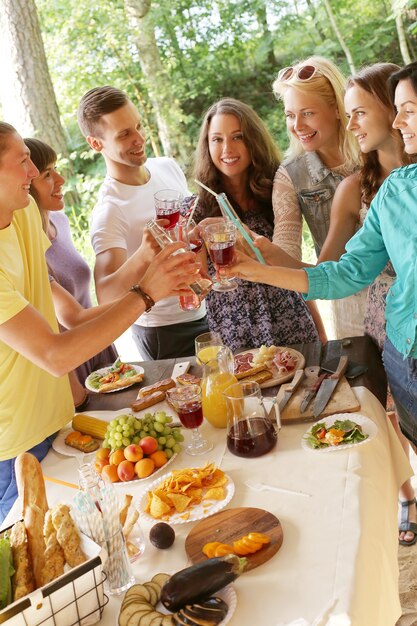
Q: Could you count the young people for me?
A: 7